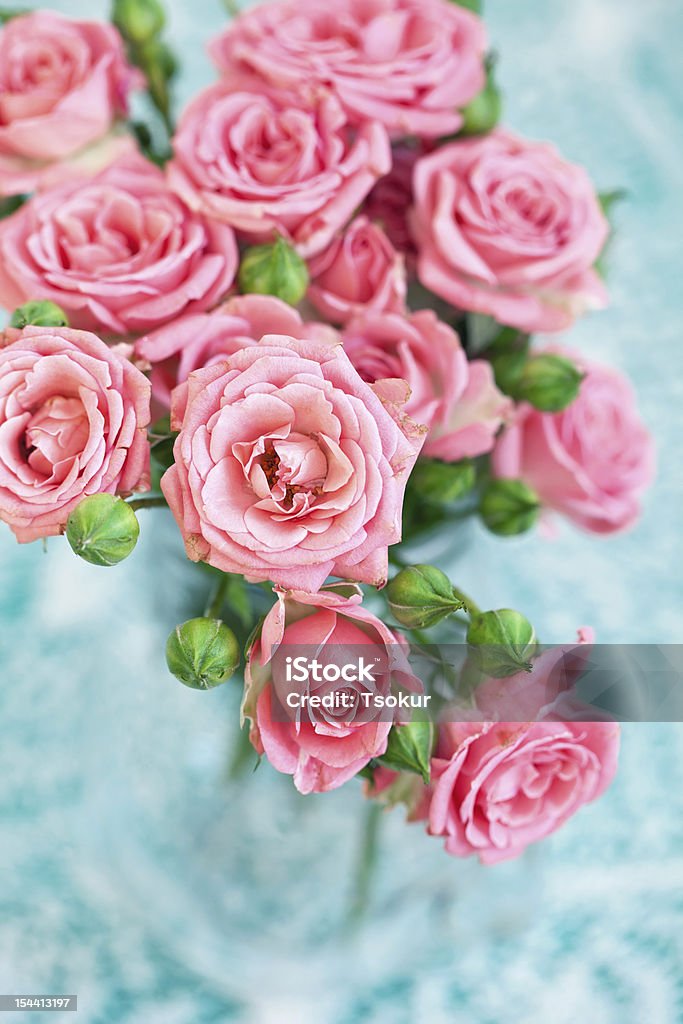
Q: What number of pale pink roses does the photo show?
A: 13